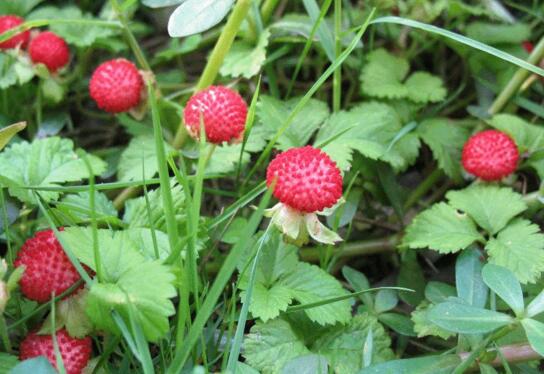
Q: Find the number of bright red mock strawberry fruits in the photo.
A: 8